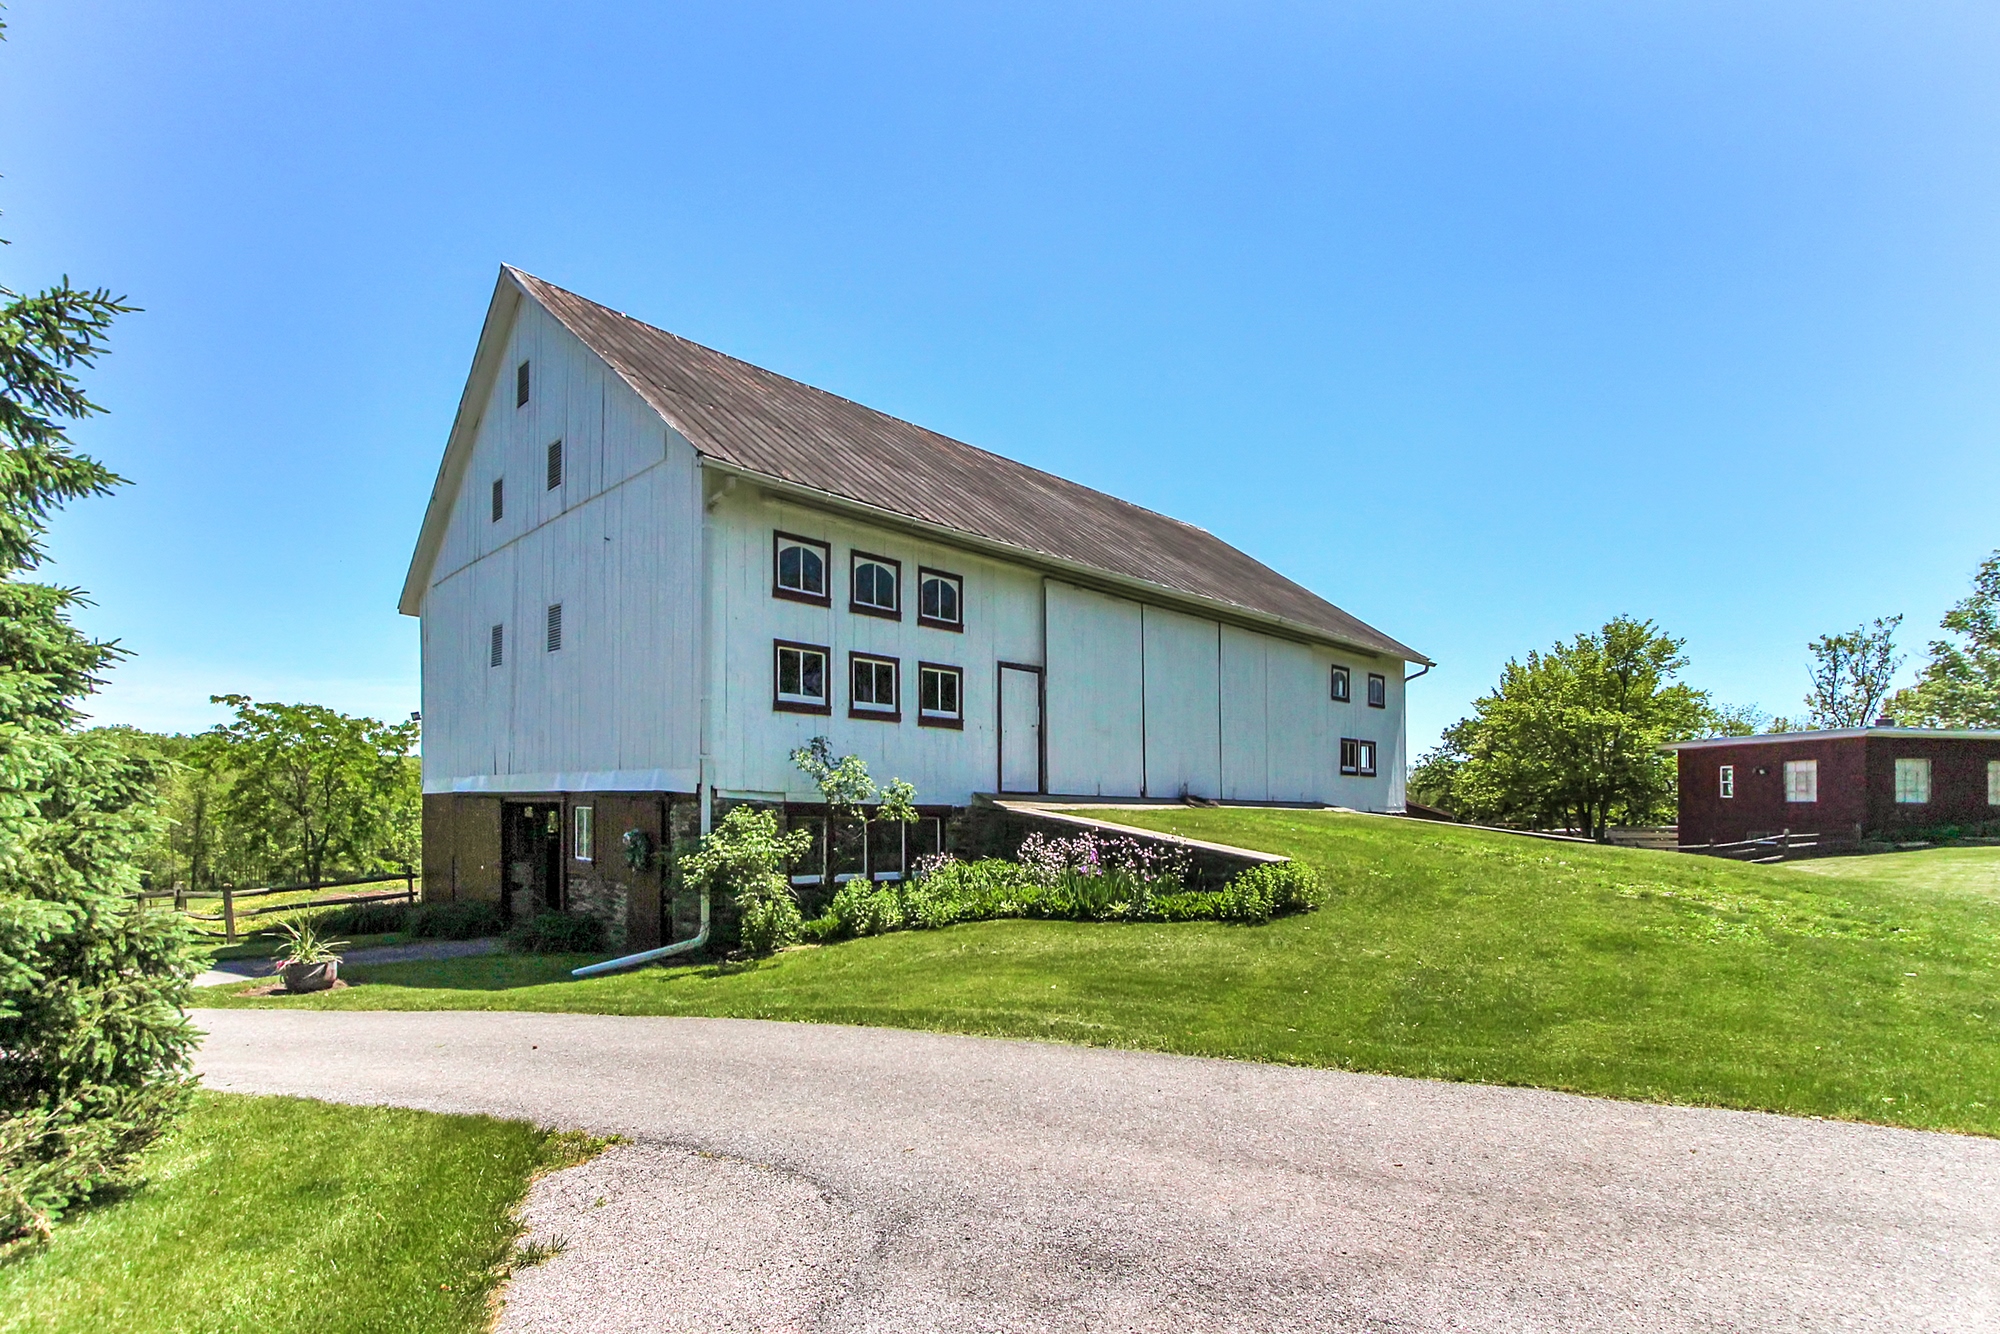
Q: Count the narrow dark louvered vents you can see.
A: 5